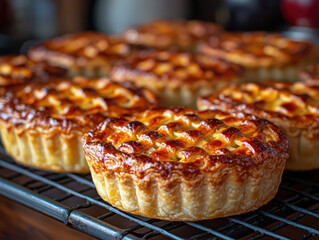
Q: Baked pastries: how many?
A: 9